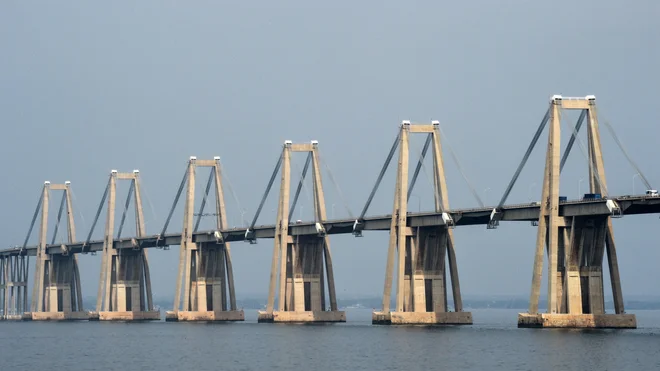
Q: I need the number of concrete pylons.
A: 6